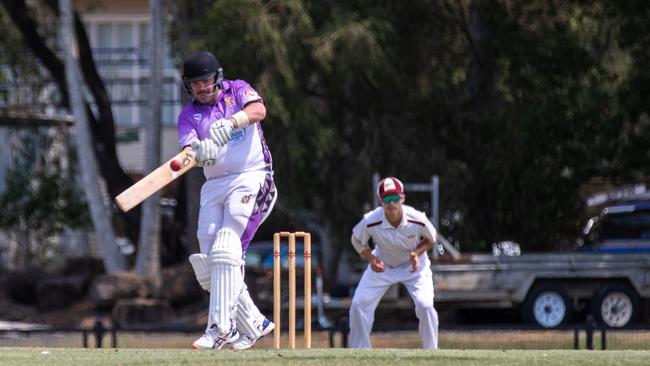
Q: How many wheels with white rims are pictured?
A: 2